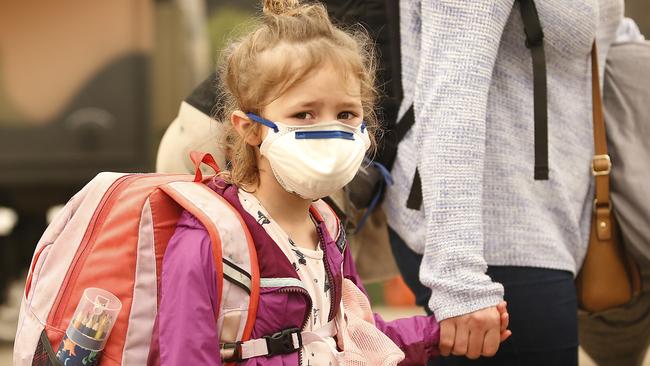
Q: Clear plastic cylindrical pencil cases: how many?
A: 1